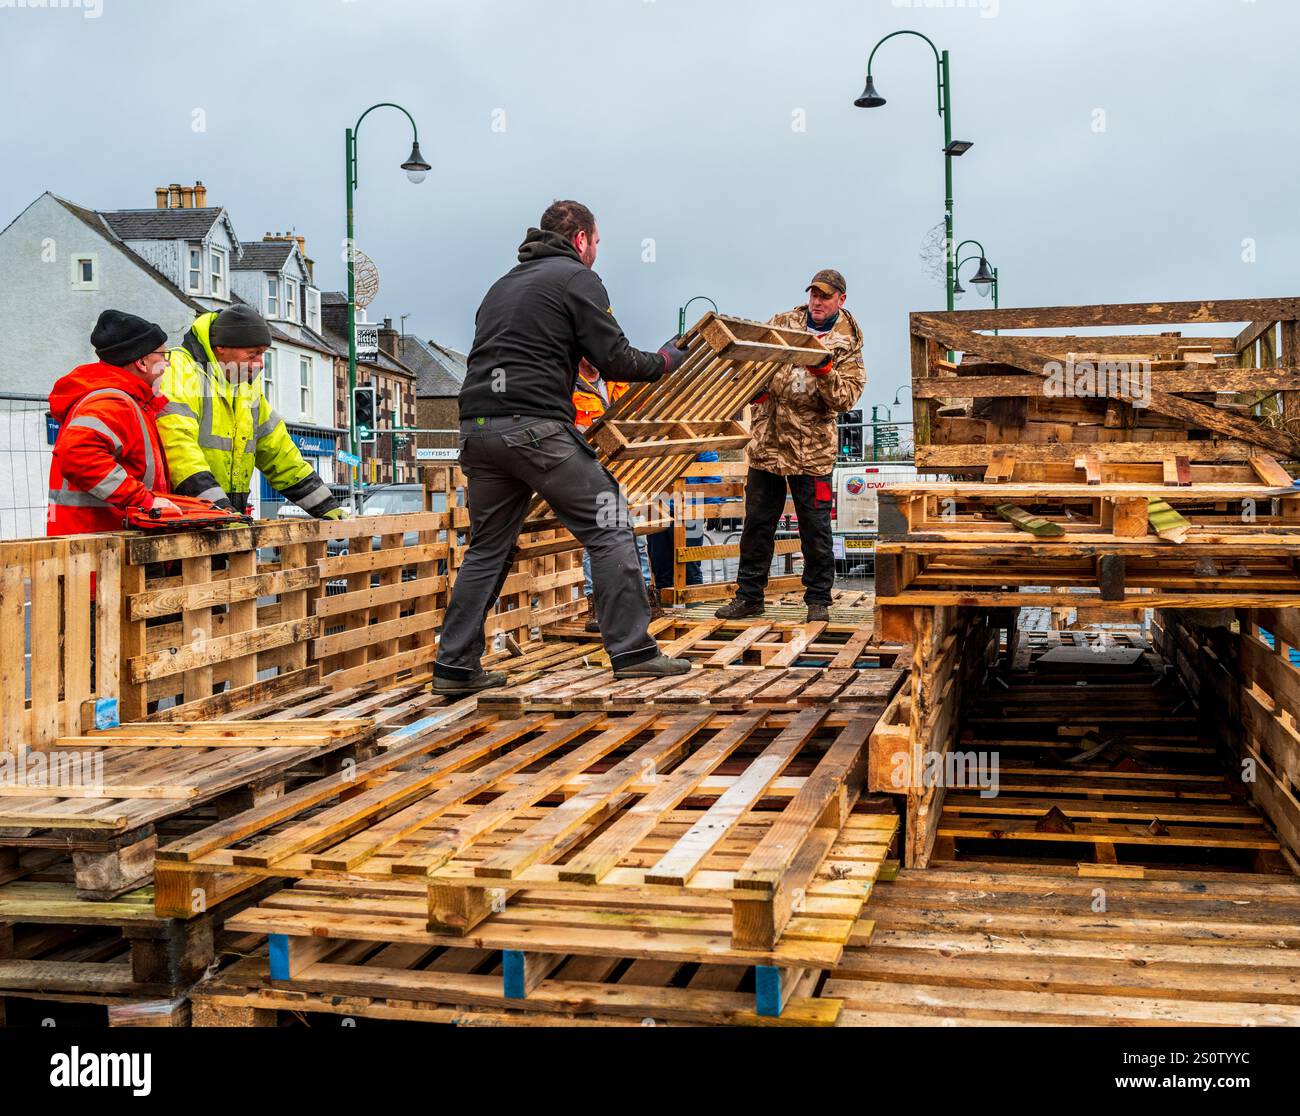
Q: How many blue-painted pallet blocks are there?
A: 4